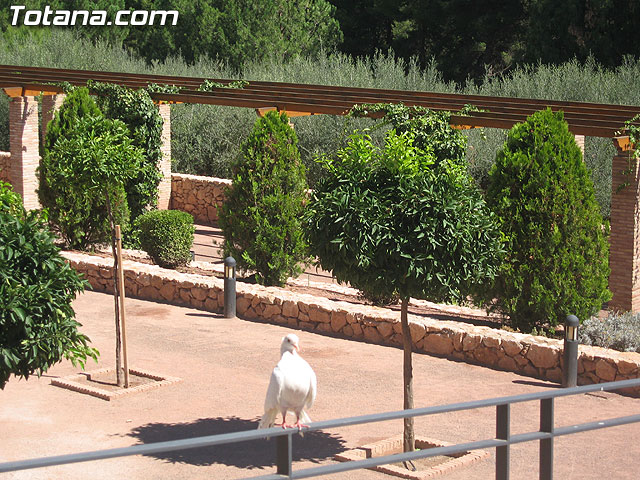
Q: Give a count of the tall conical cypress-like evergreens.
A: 3